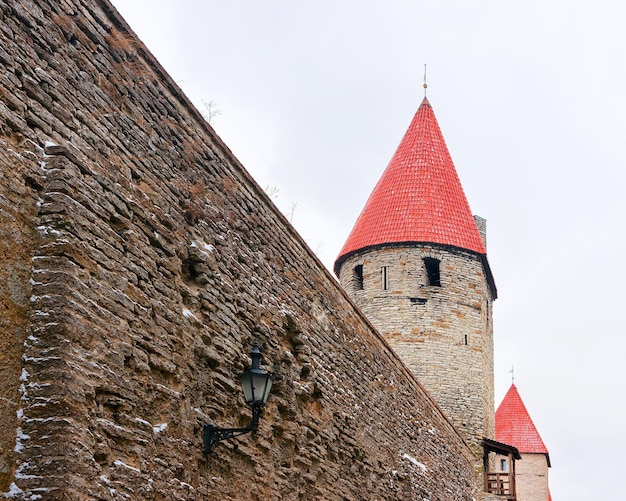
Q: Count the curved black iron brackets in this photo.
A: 1